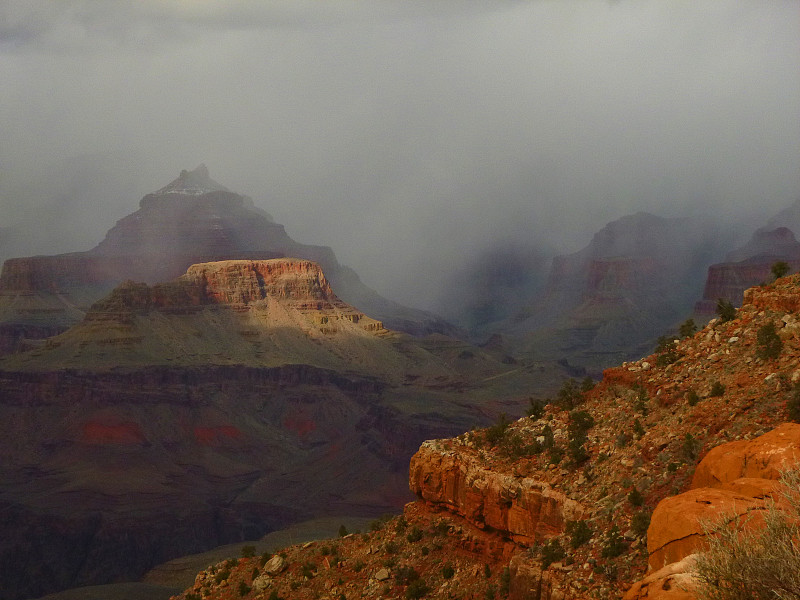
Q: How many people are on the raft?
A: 0